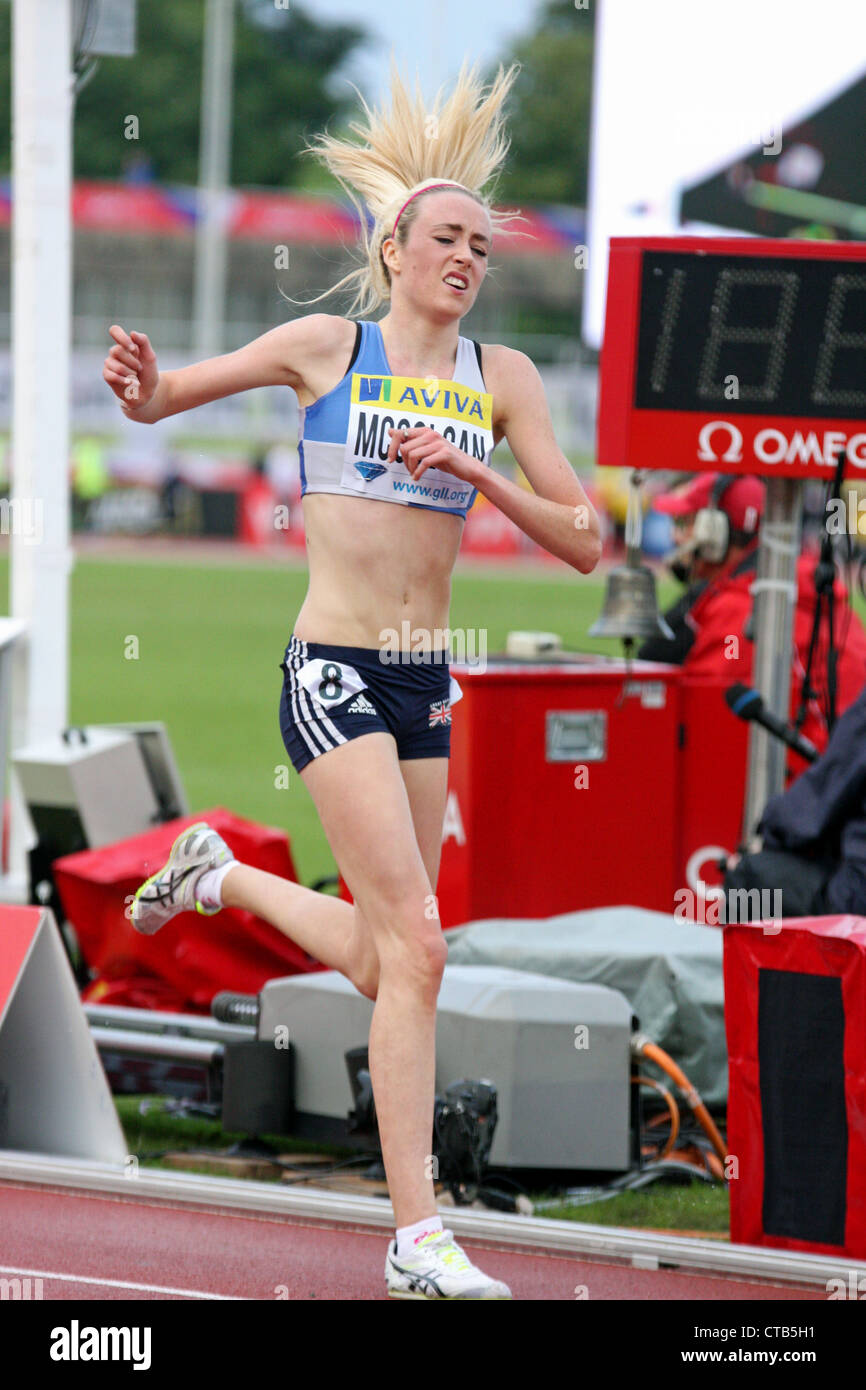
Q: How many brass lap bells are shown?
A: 1